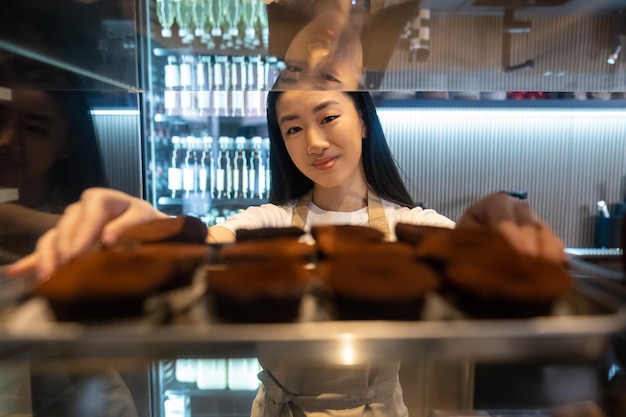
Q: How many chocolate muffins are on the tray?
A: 12